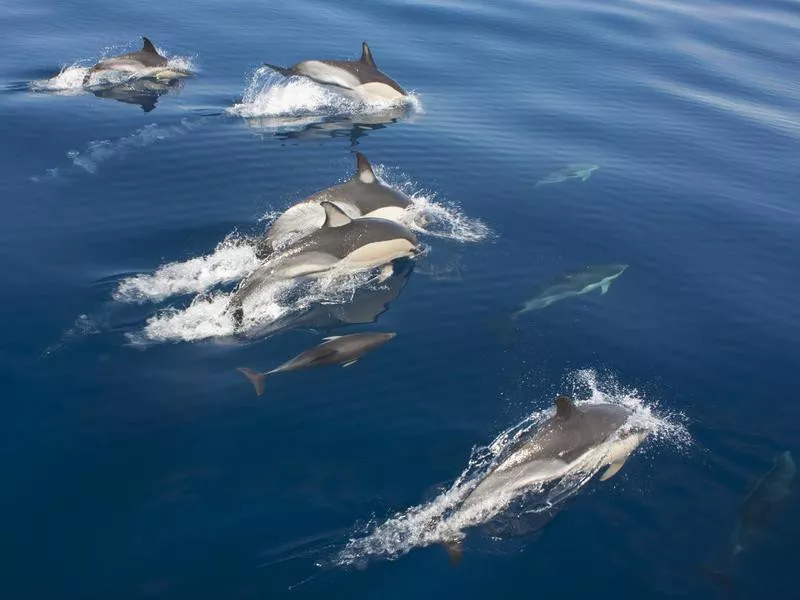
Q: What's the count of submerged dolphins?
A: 4